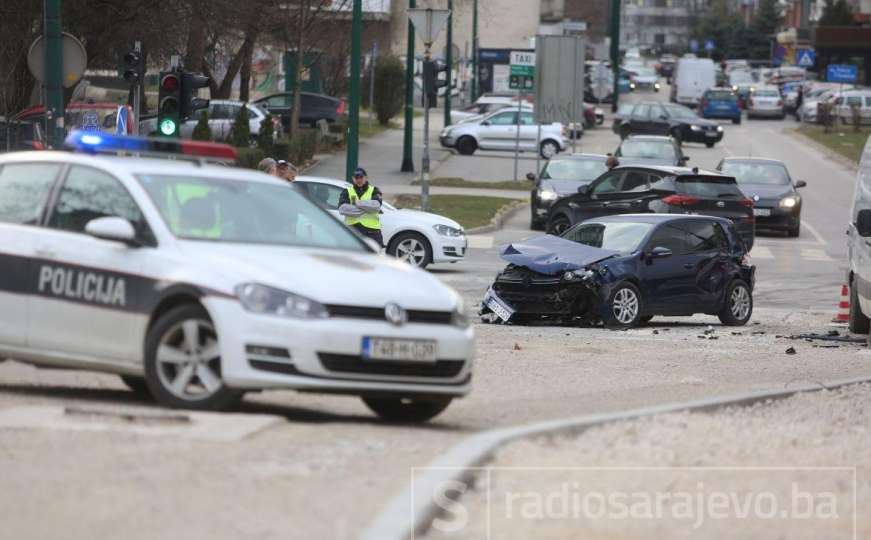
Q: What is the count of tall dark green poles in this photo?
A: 6